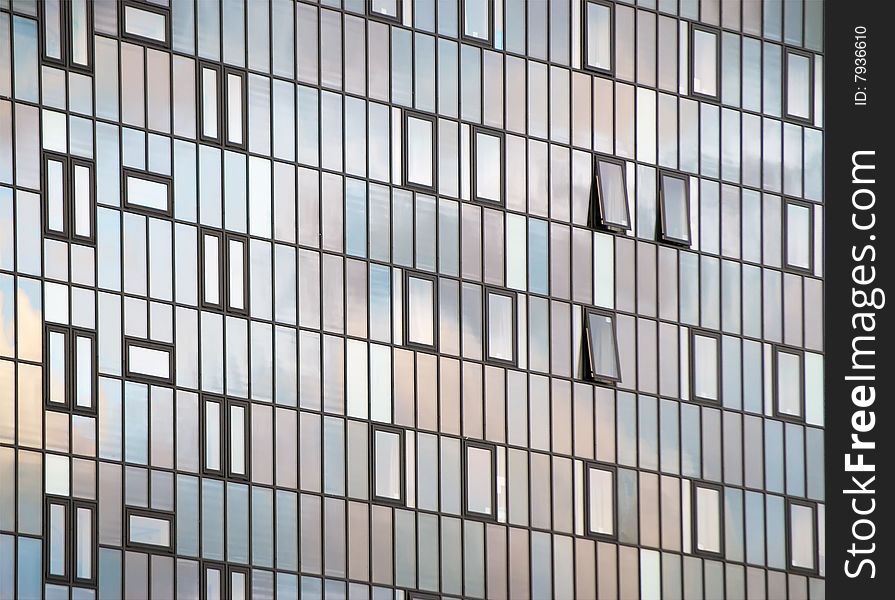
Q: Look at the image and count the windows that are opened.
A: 3